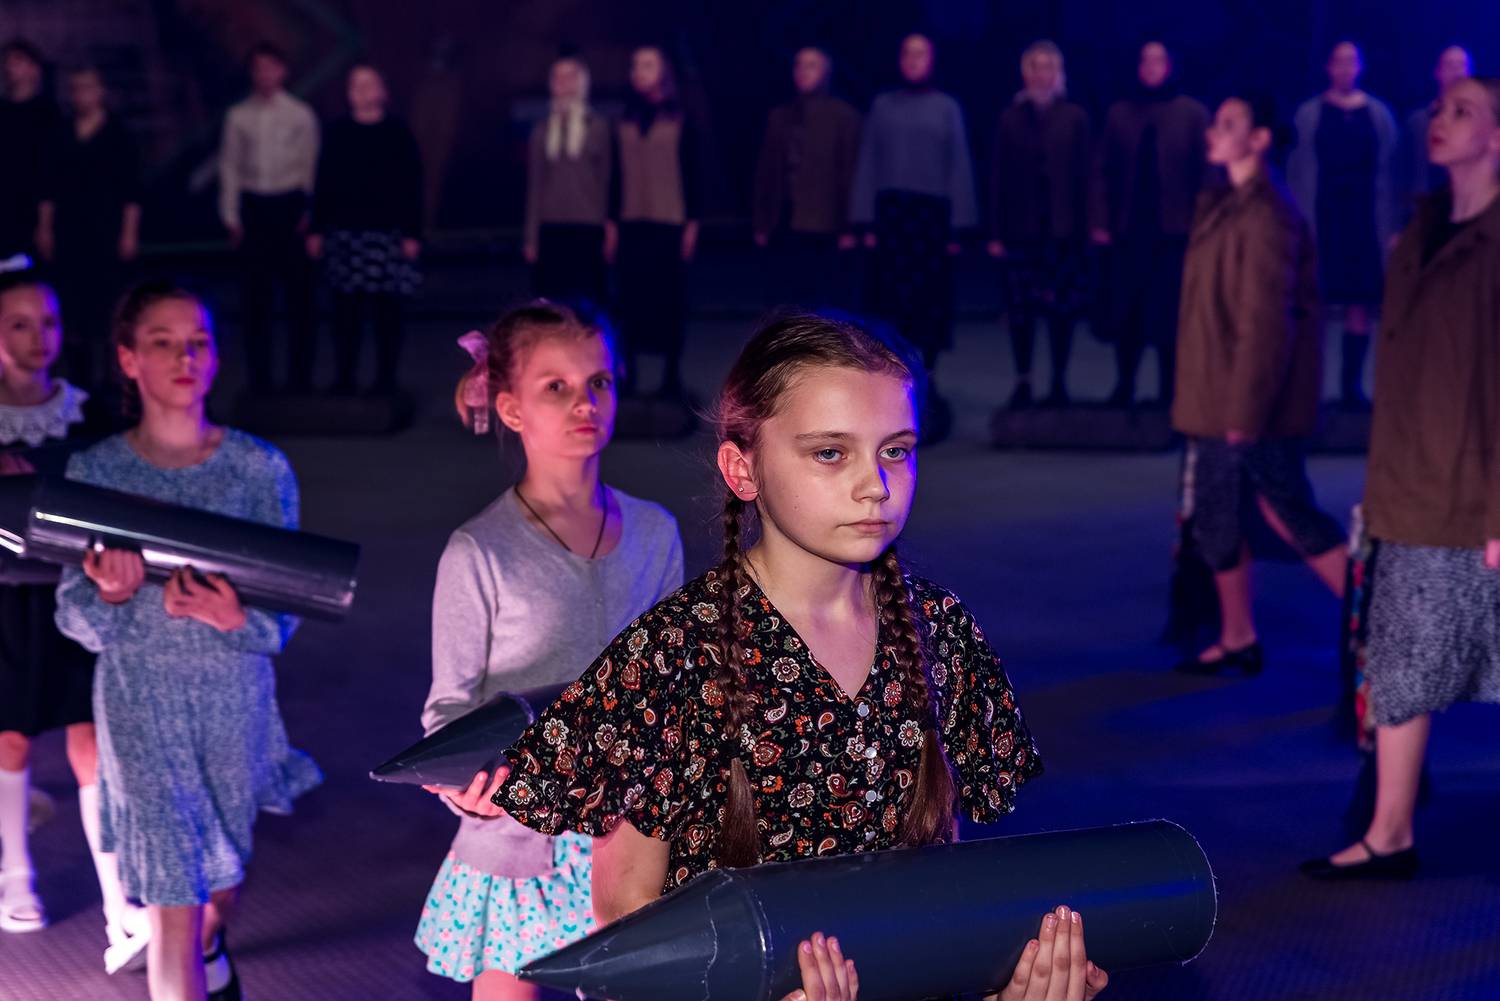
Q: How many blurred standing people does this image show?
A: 12